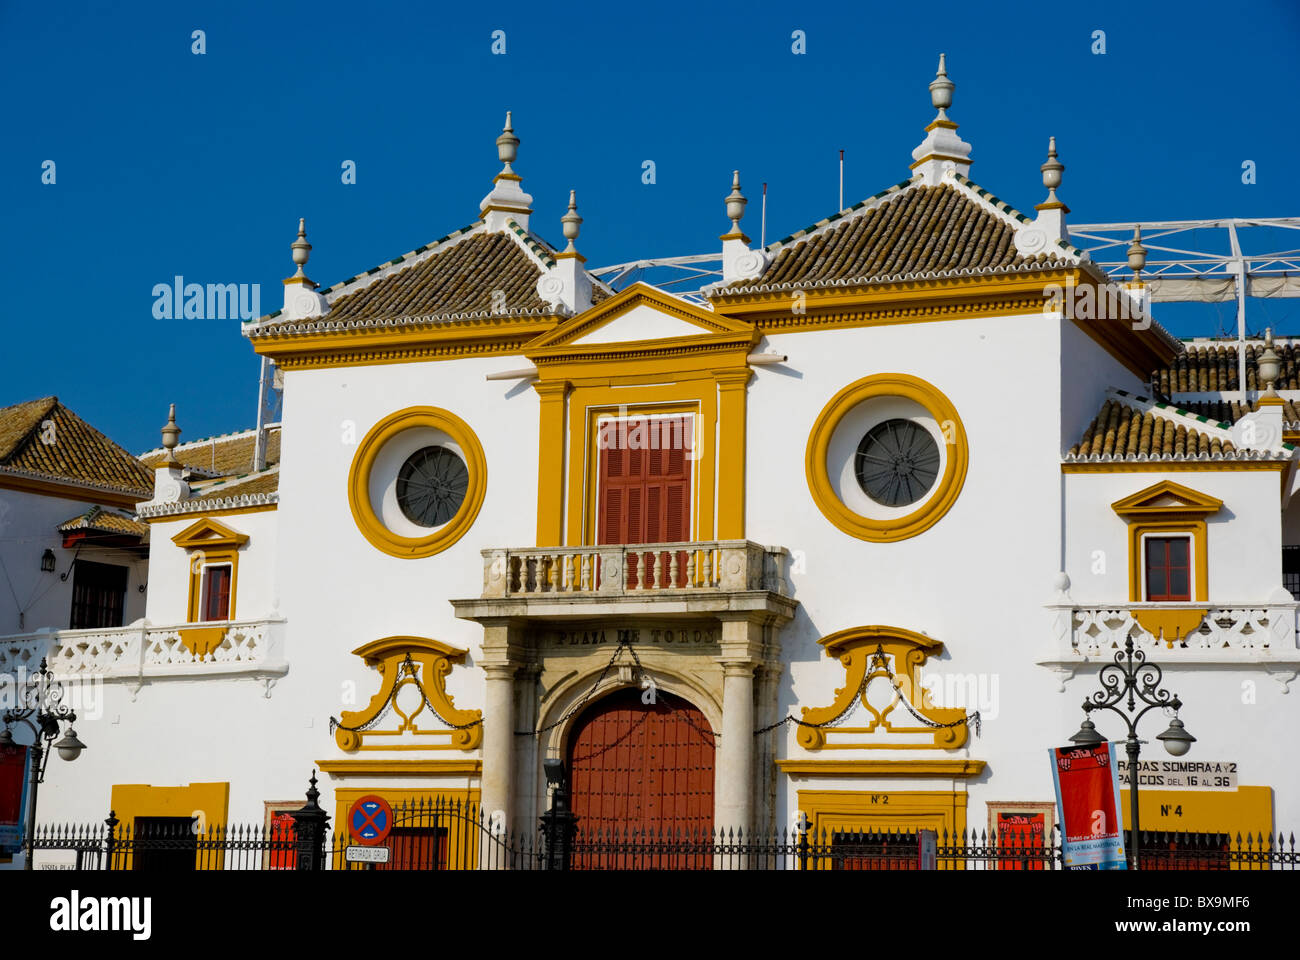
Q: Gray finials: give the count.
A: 9